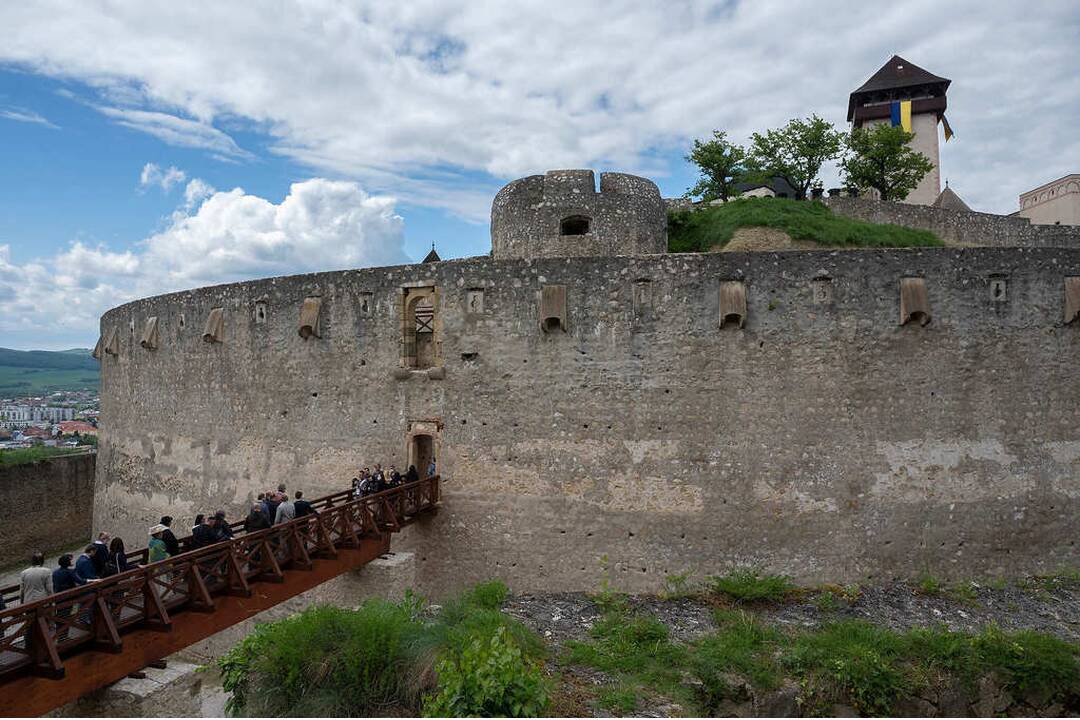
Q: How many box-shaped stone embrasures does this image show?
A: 9